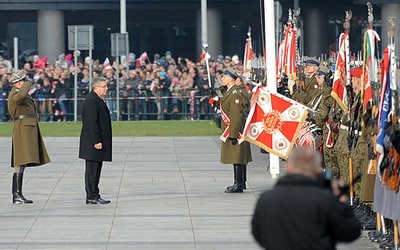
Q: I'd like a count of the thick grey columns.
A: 4